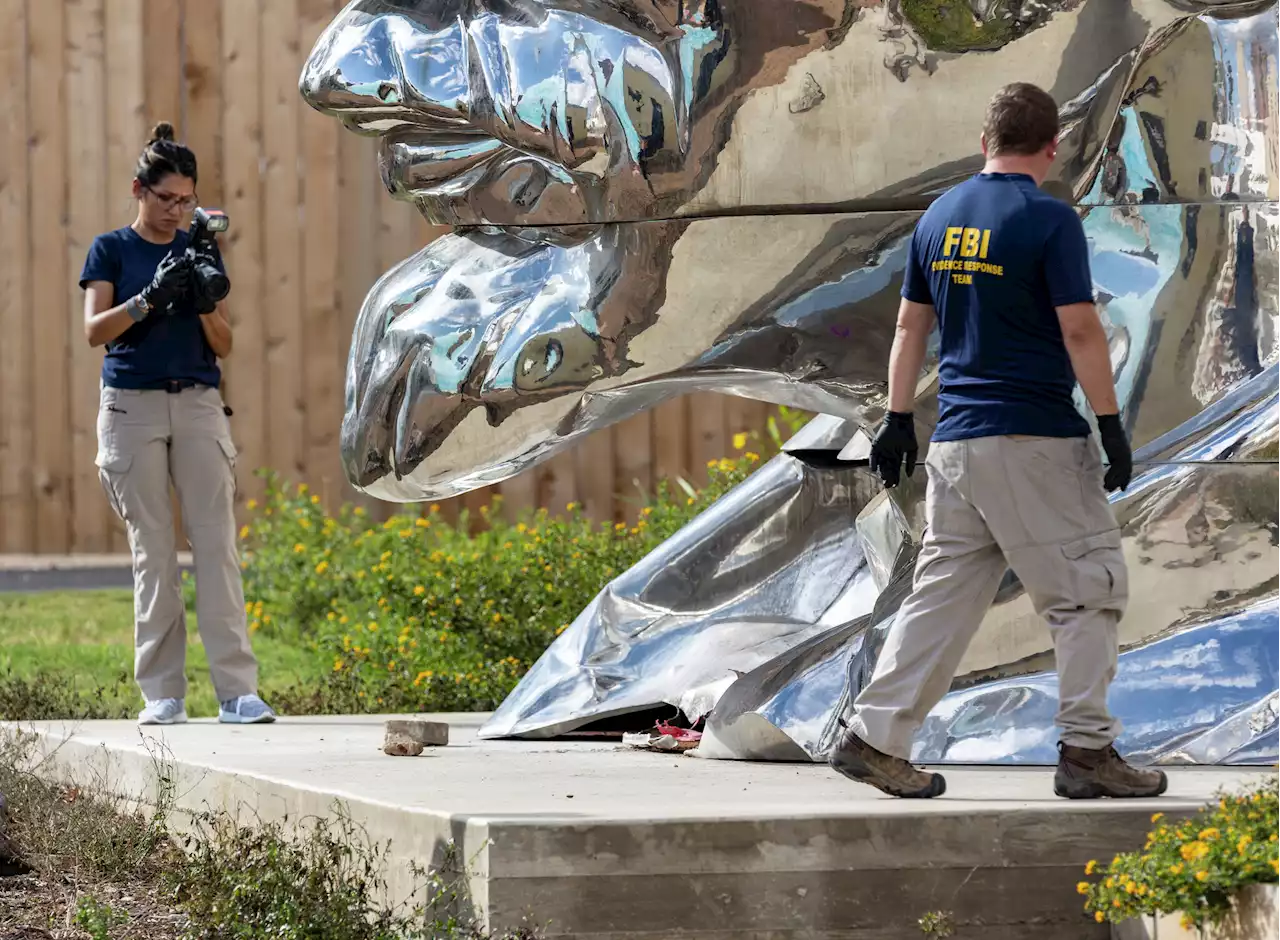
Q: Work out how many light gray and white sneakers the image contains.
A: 2